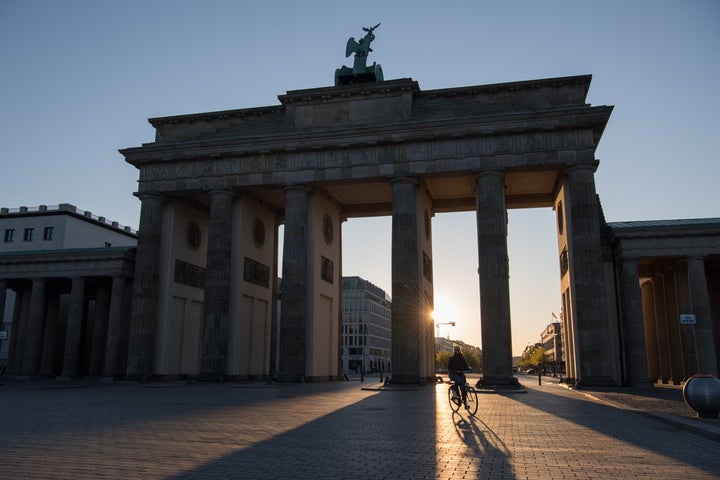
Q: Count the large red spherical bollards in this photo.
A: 0